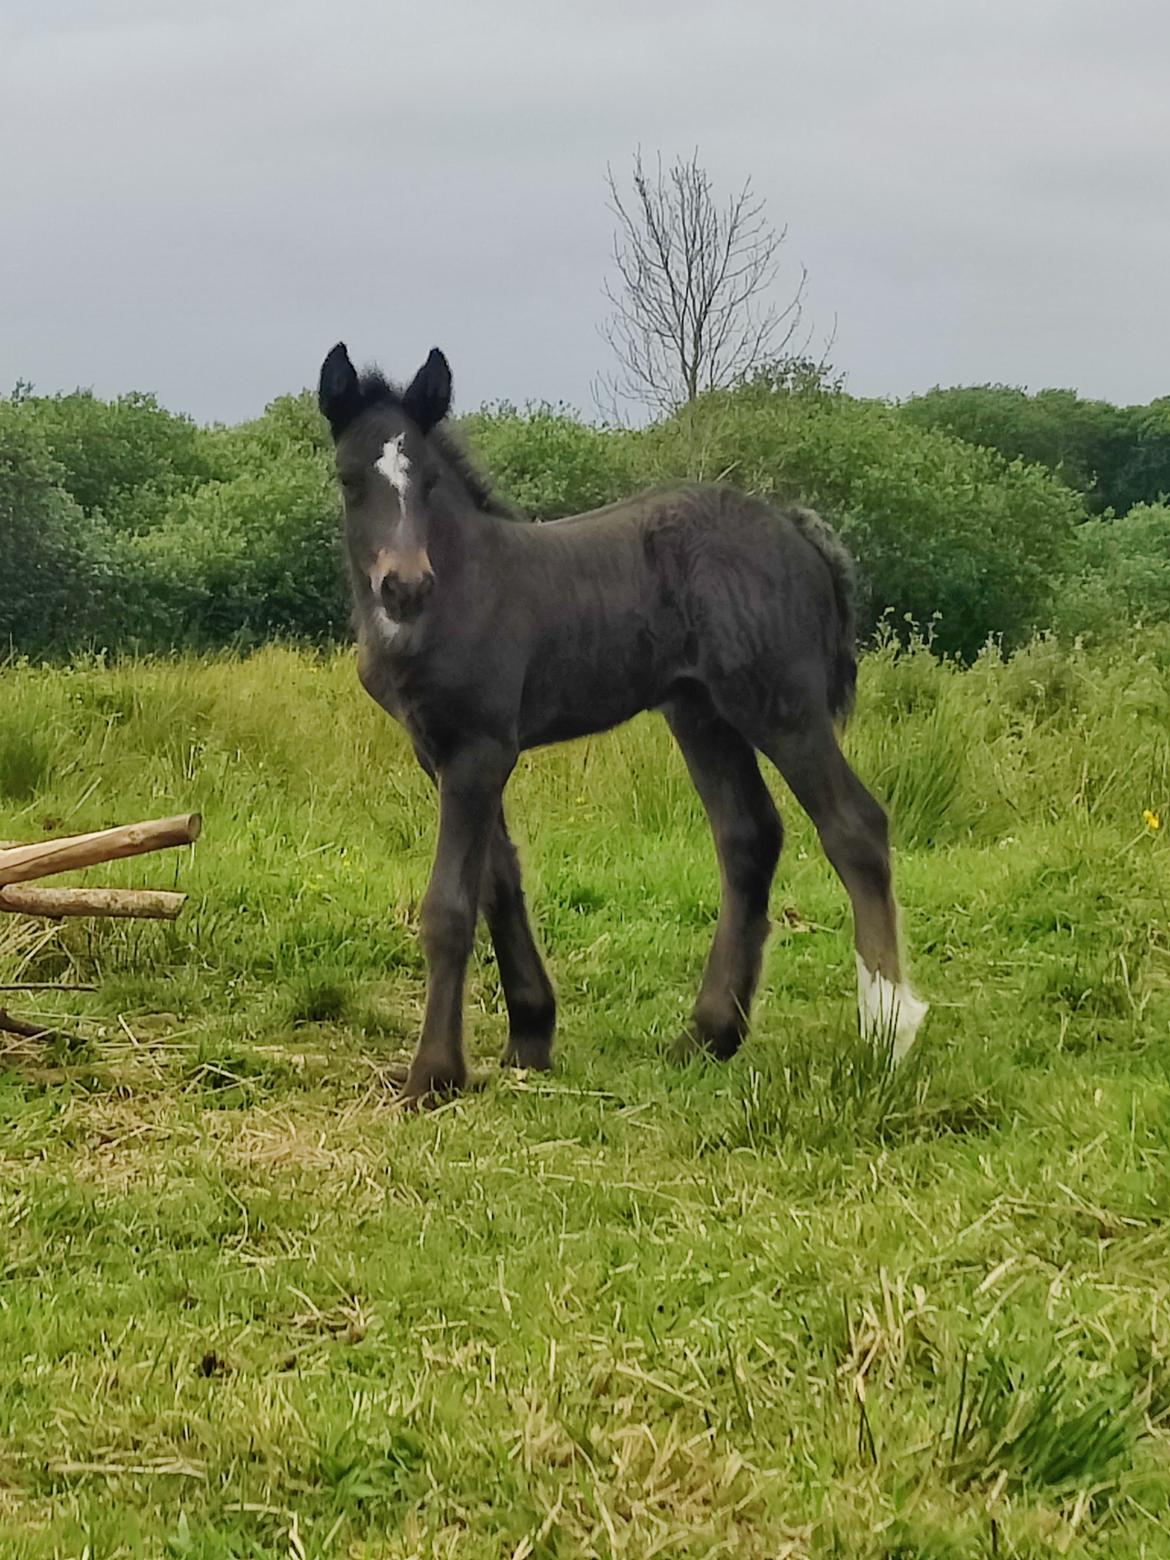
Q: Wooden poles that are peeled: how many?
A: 1